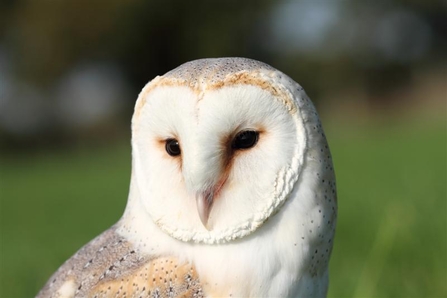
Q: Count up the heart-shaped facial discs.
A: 1